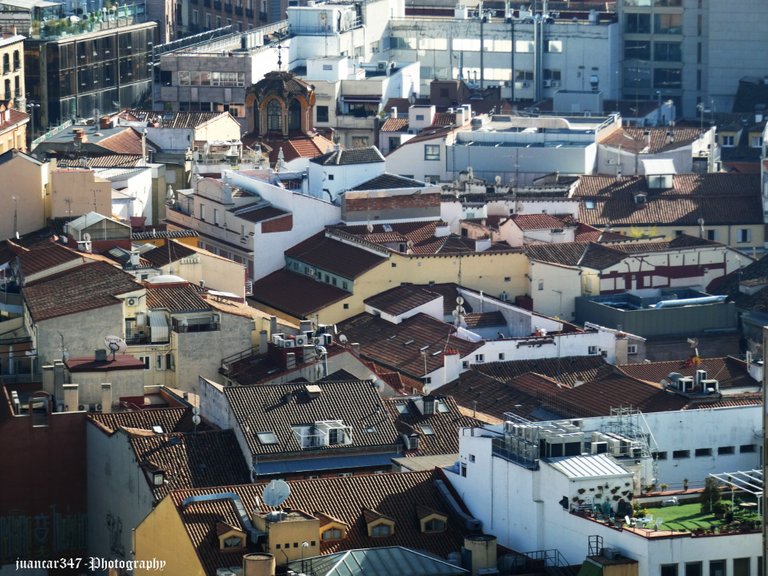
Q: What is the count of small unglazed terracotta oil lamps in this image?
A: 0